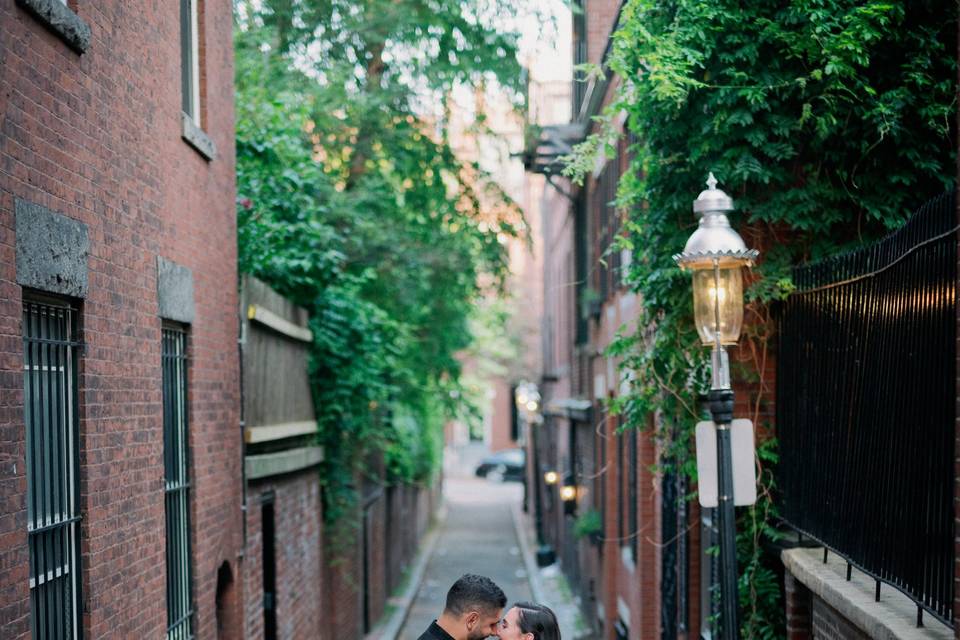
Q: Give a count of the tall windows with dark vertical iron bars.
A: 2